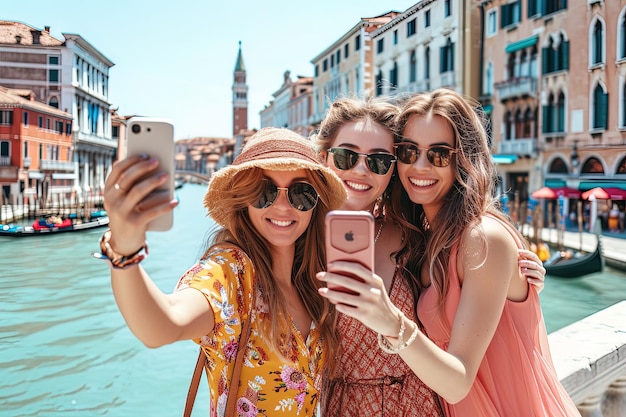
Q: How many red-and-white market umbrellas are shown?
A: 2